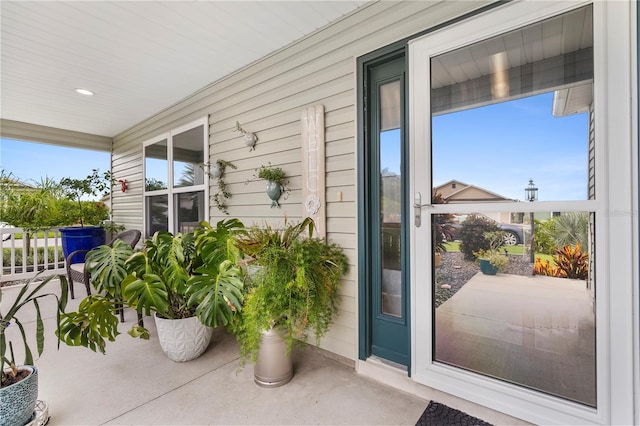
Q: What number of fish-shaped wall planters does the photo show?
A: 3